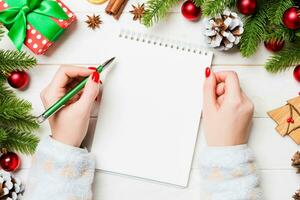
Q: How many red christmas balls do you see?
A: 7